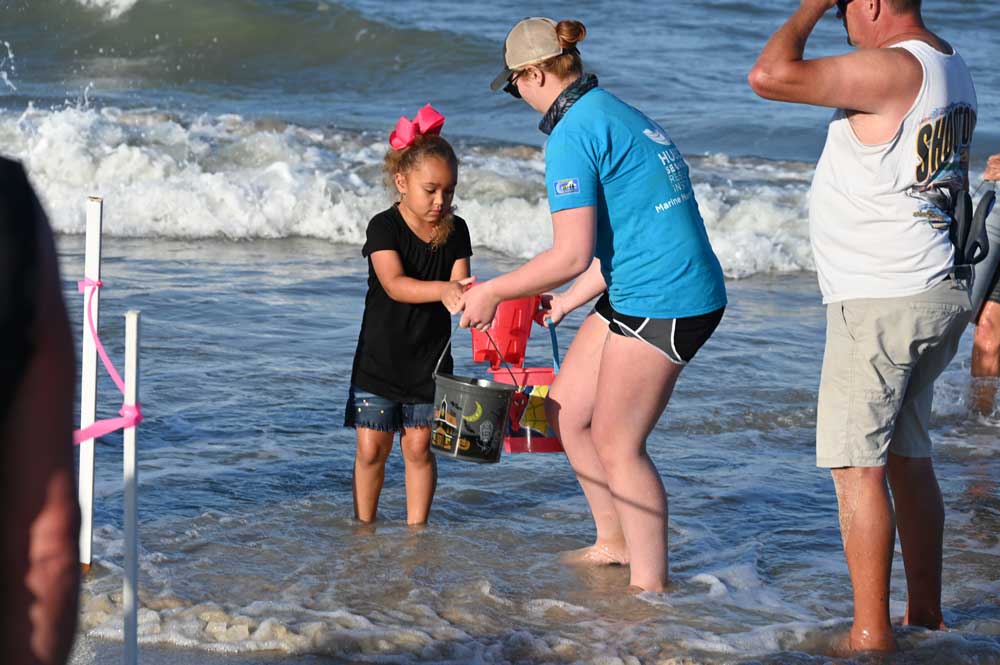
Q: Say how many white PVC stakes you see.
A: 2